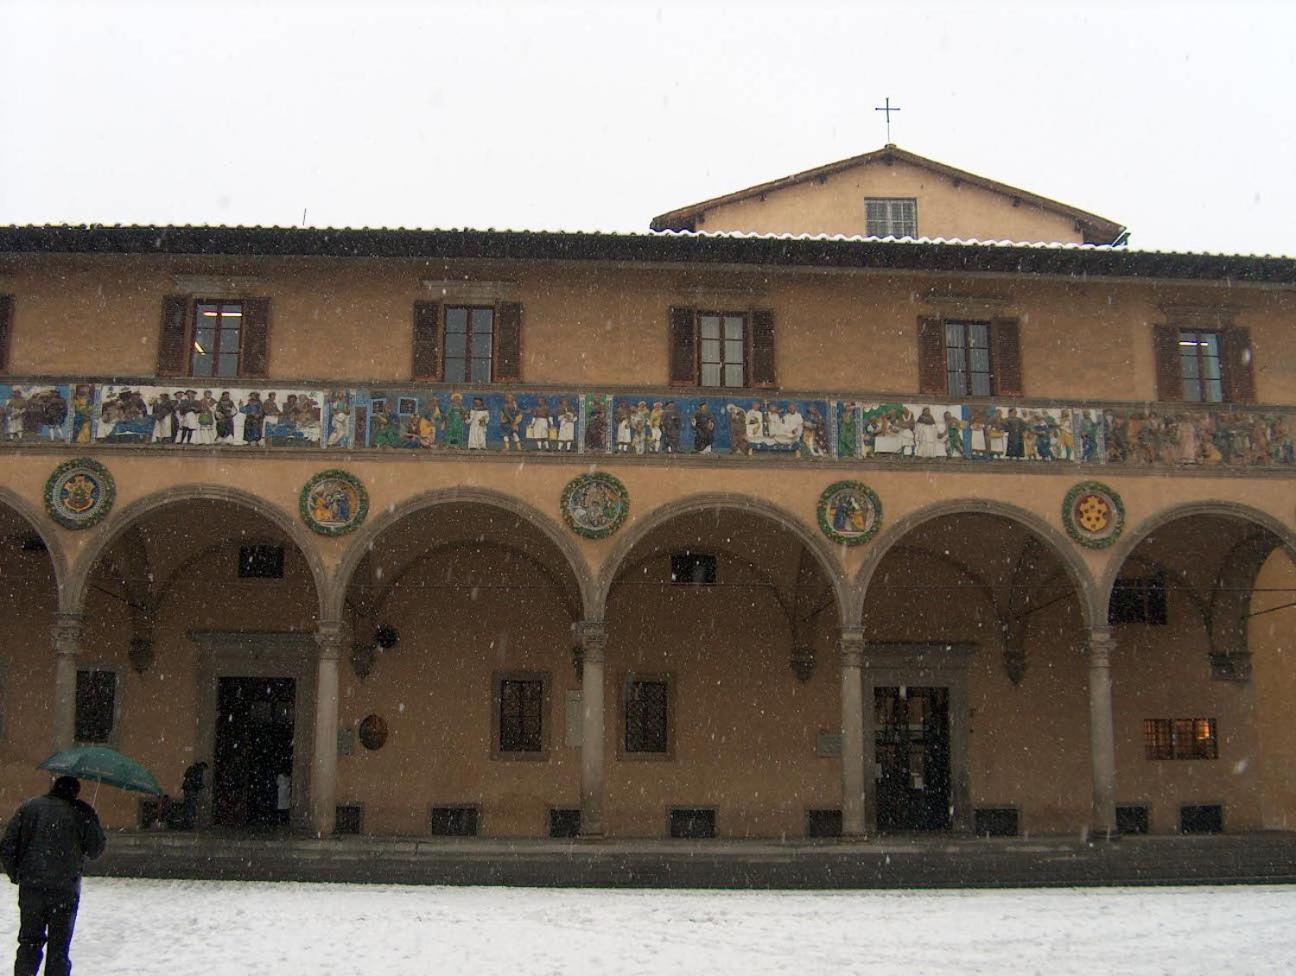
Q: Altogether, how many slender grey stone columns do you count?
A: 5